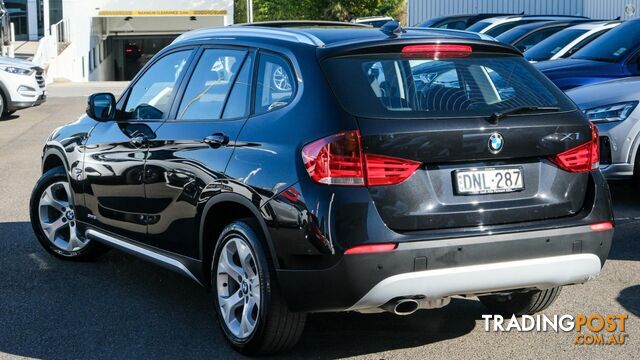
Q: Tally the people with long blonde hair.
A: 0